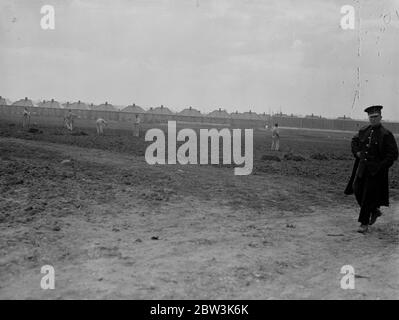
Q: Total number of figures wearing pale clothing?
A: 5